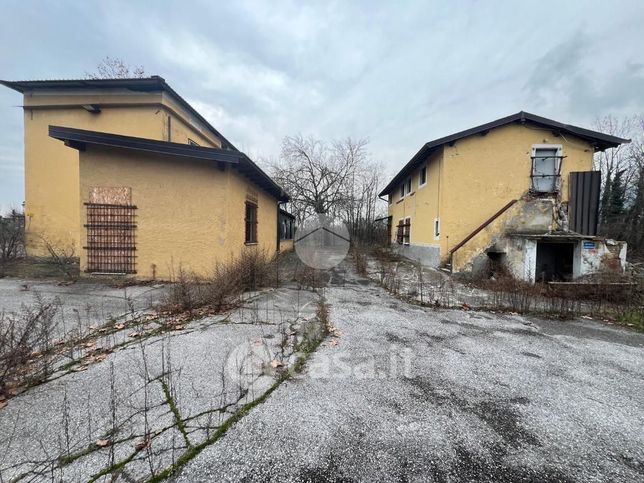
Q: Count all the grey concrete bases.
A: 1